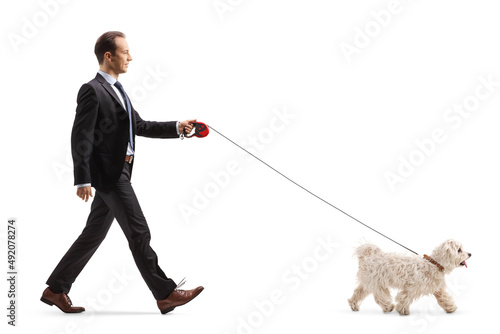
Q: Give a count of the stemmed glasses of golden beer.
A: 0